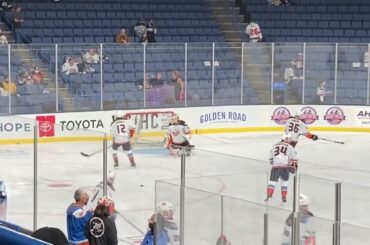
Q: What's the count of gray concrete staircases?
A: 2